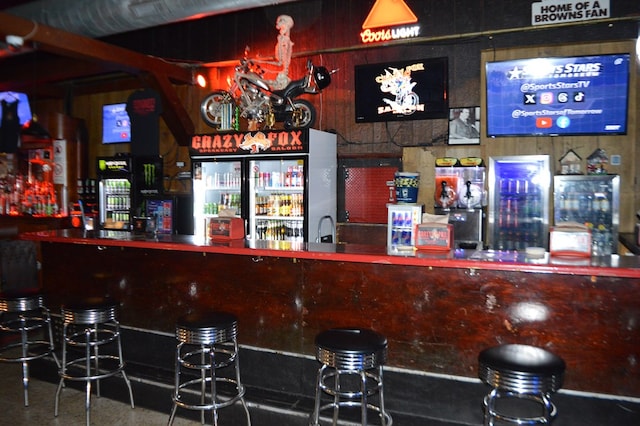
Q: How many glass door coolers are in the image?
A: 5